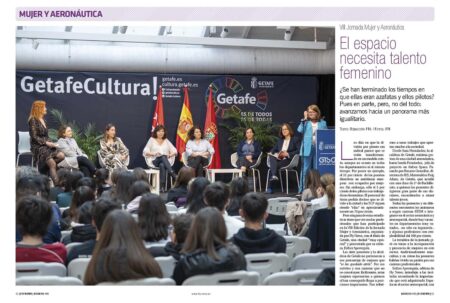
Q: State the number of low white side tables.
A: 2